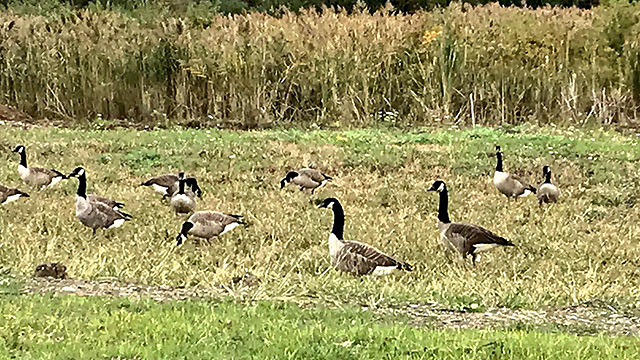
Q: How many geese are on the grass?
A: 11